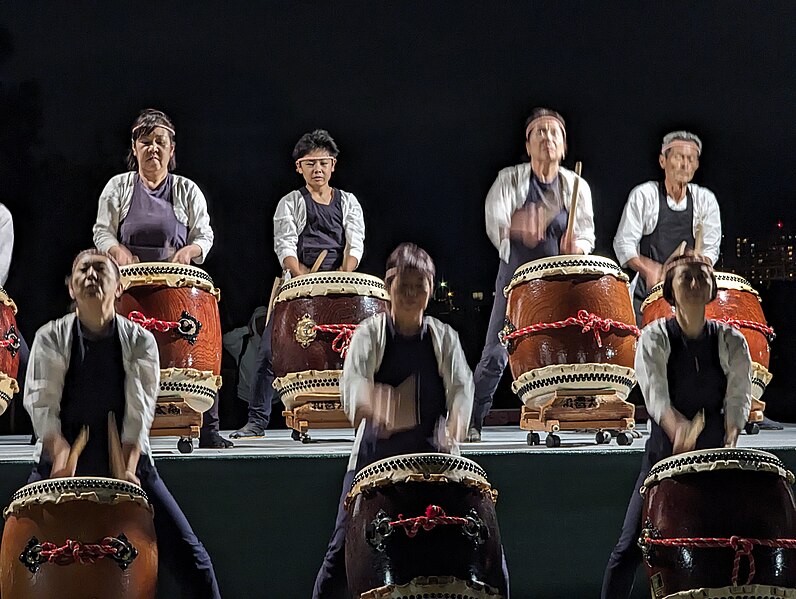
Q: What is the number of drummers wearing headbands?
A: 7